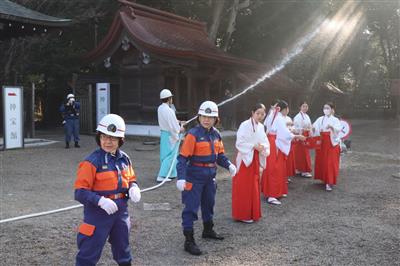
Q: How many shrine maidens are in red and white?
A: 5